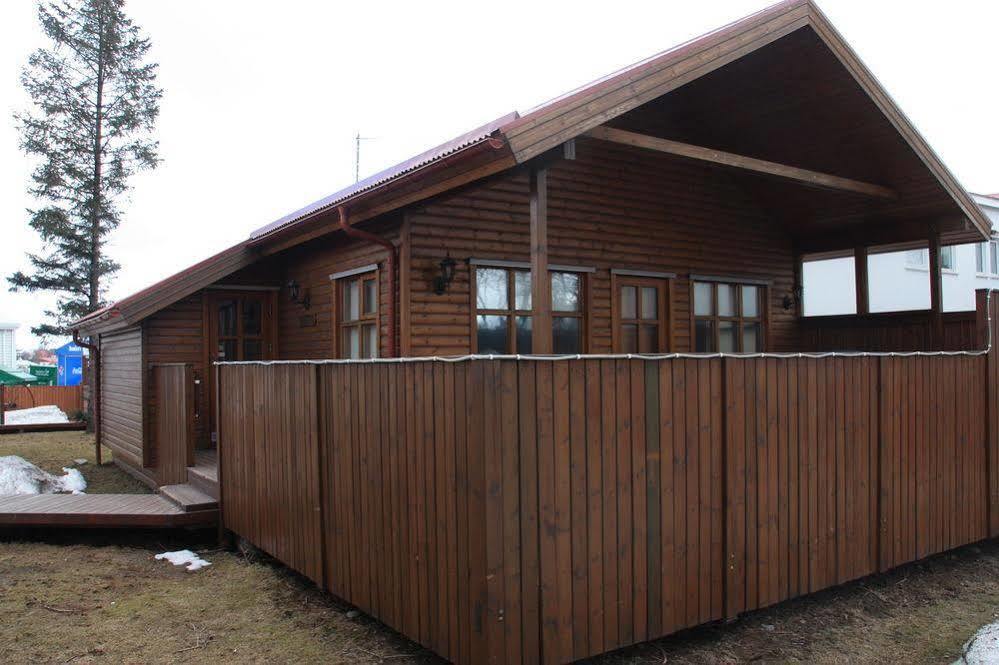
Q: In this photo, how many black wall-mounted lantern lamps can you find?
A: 3